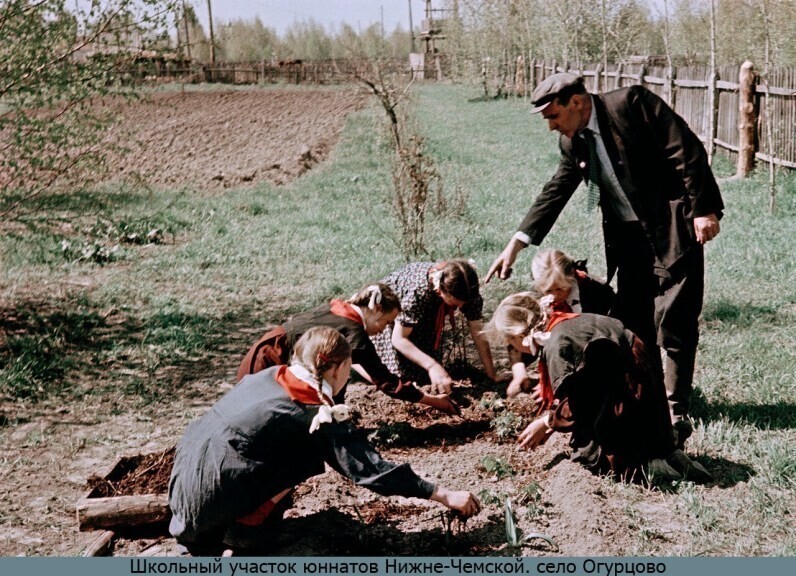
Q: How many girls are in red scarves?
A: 5